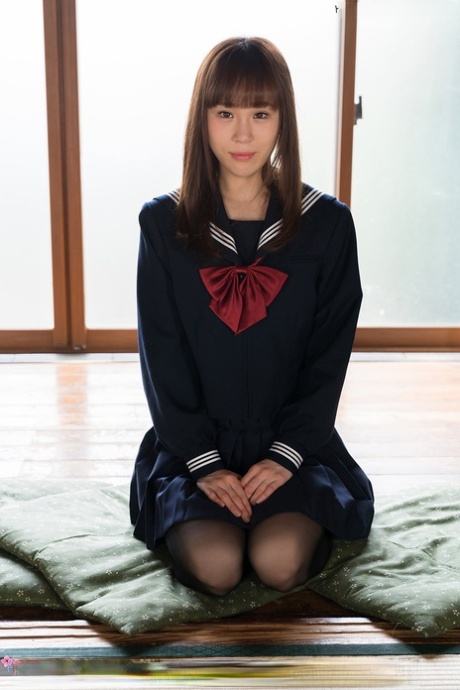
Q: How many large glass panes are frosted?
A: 3